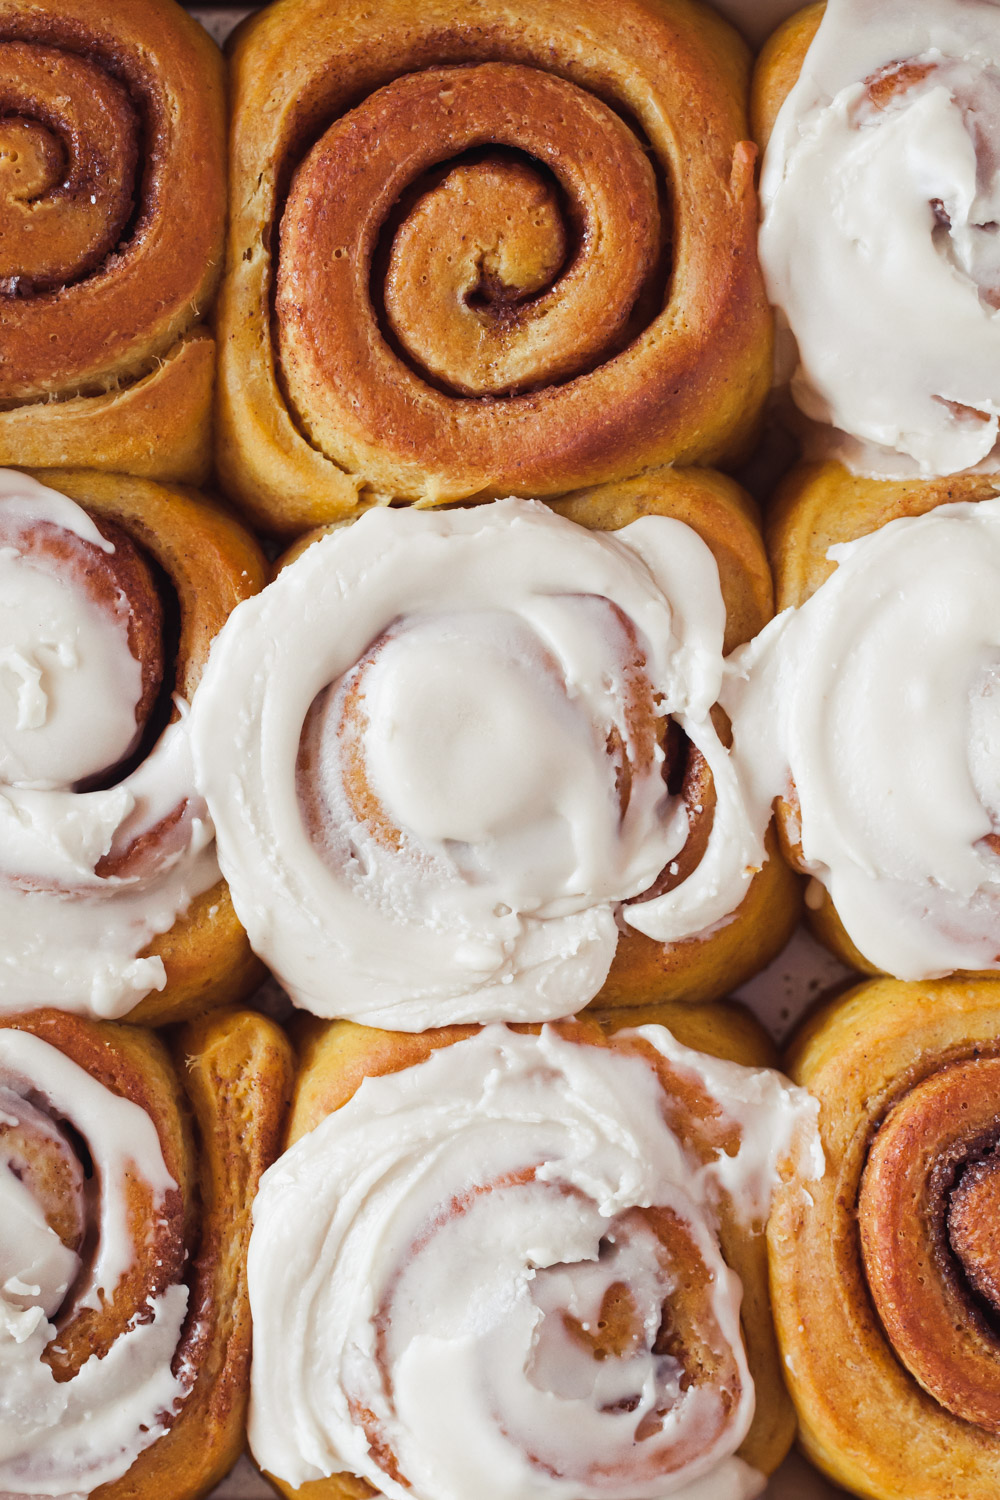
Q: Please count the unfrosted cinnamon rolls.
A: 3